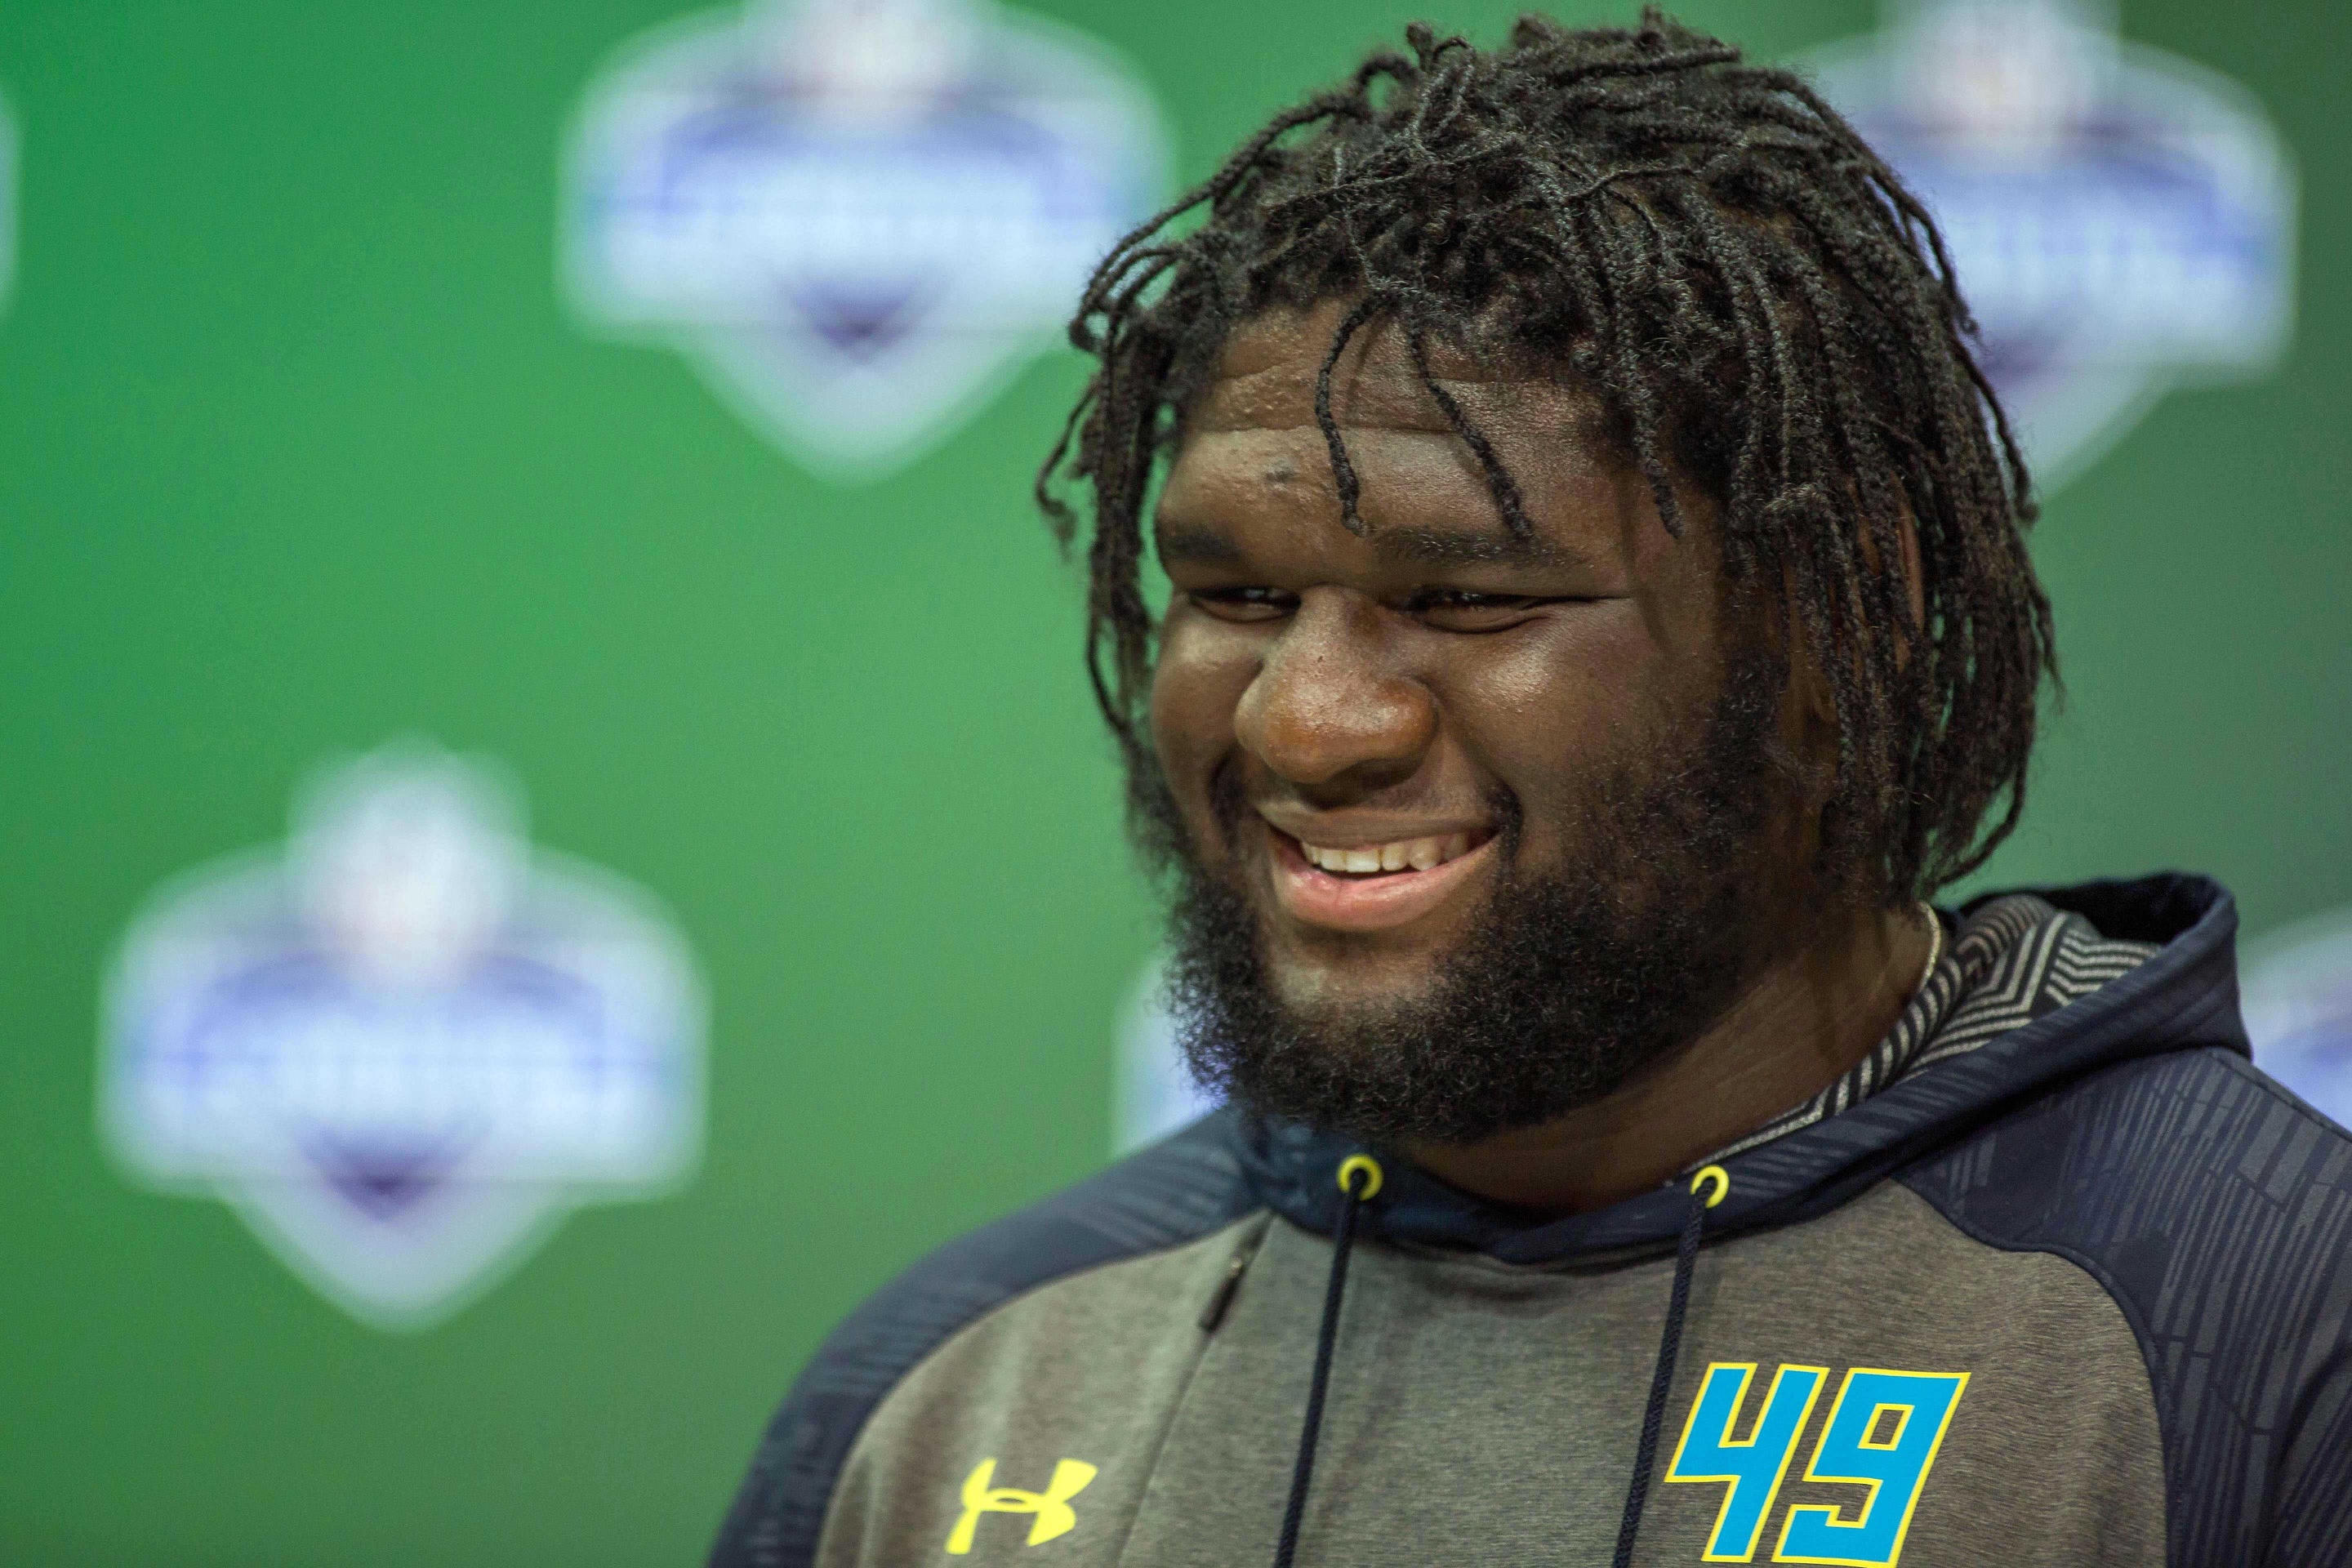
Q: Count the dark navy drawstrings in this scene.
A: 2